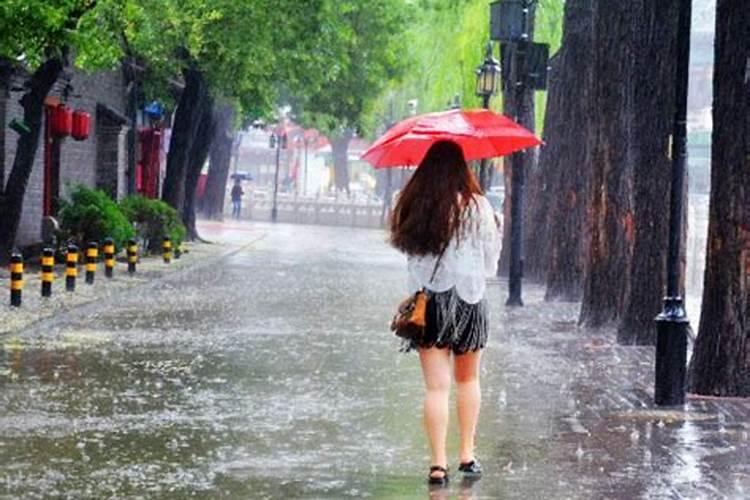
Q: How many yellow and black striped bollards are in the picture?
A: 7